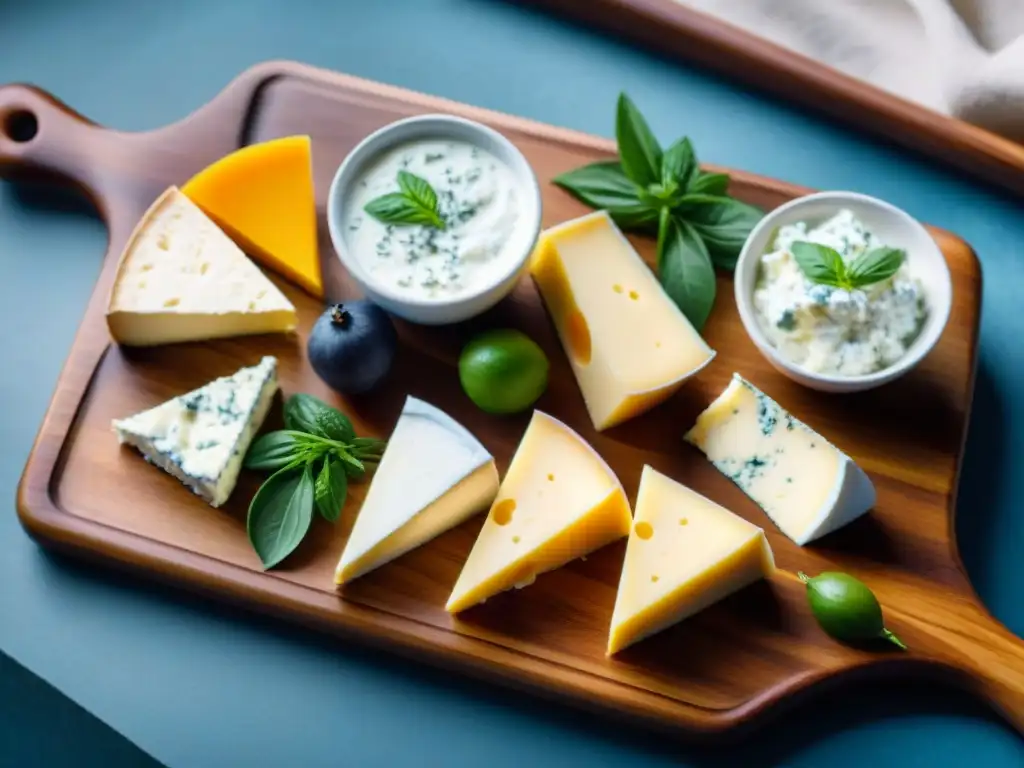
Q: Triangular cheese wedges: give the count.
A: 6